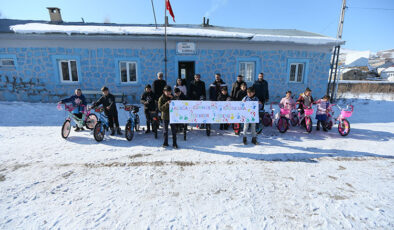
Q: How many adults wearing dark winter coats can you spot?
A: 5